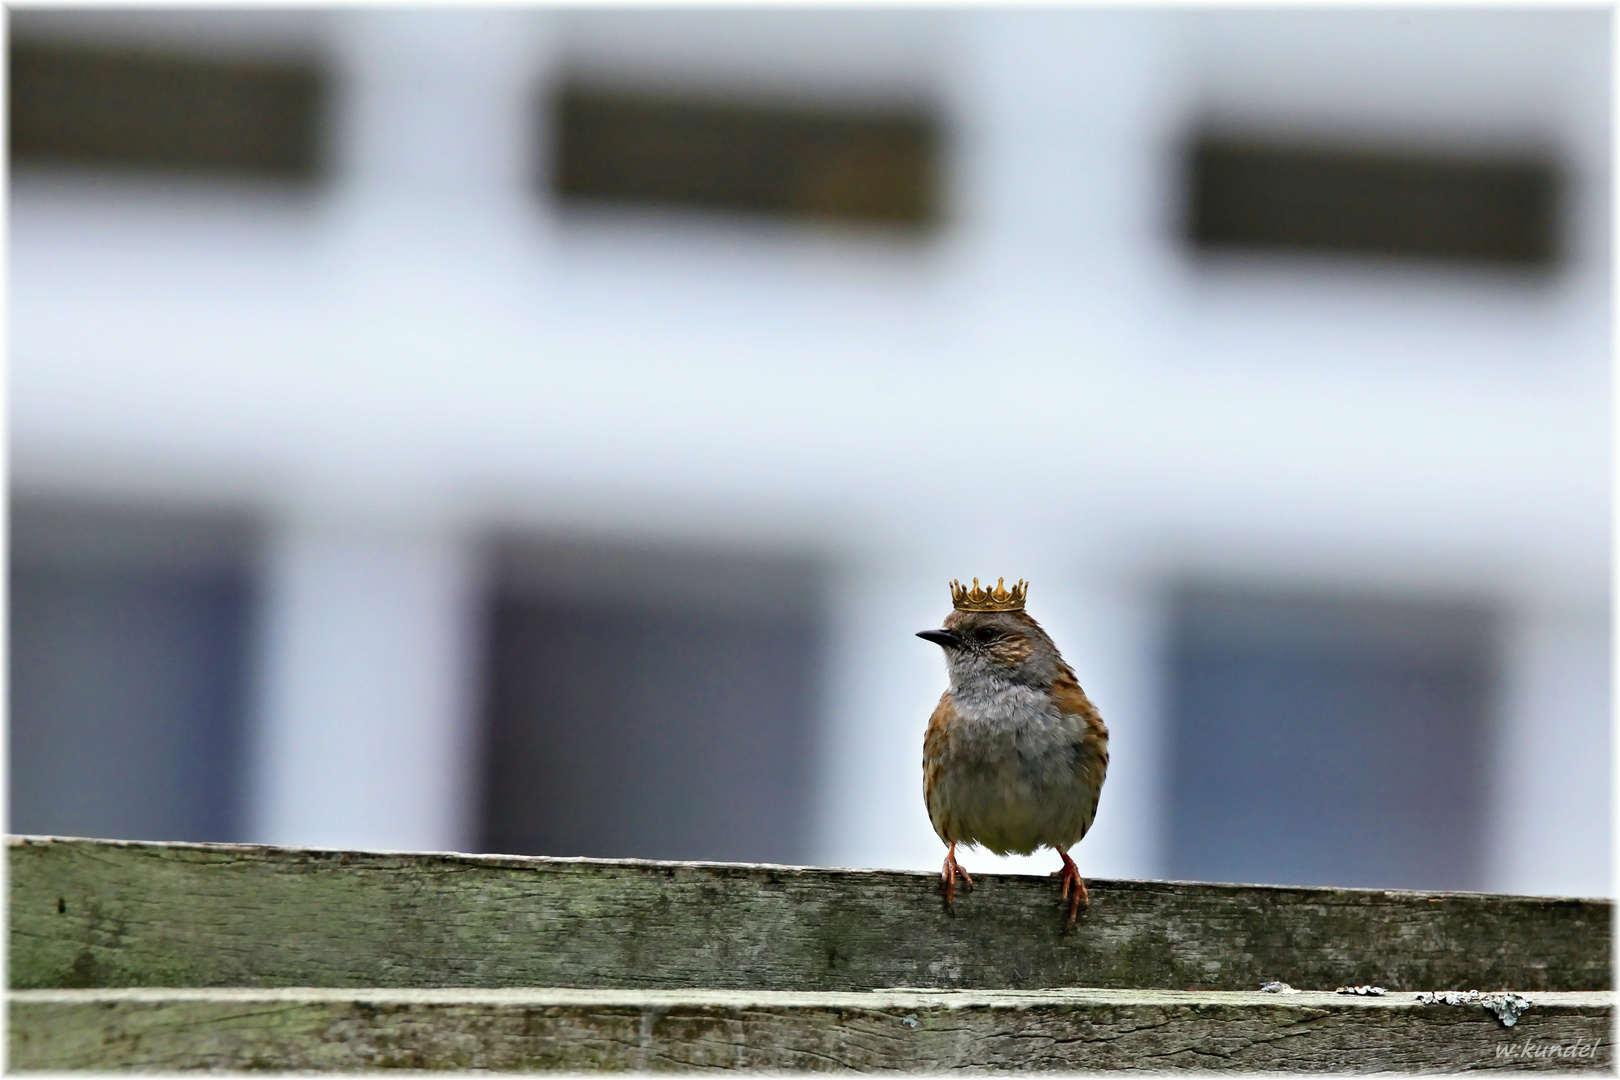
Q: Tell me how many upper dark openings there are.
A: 3